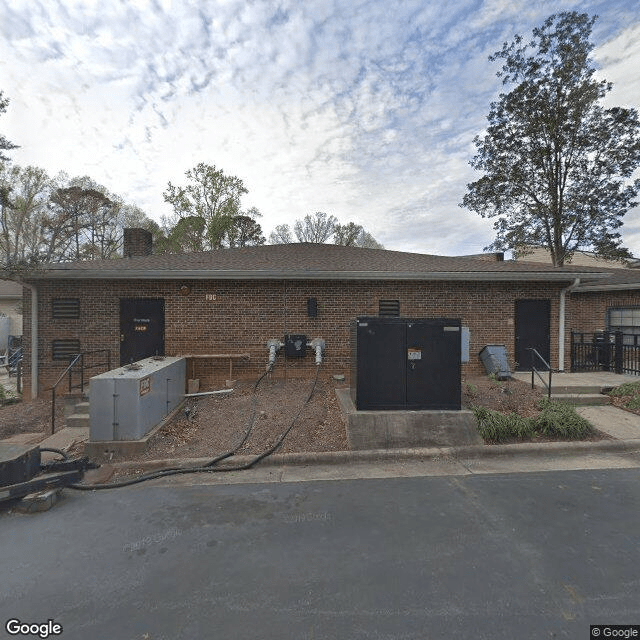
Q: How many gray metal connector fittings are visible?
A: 2